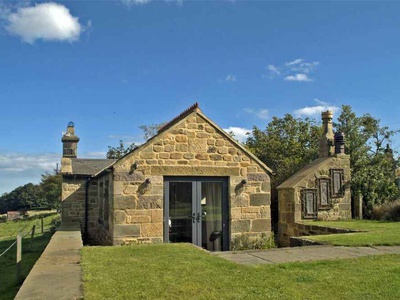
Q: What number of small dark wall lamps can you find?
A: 2